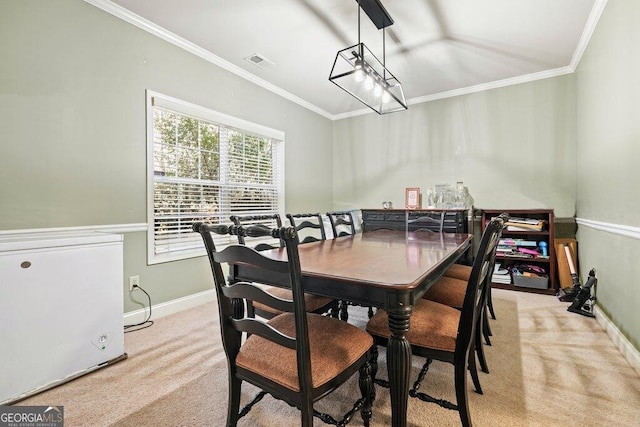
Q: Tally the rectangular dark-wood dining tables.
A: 1